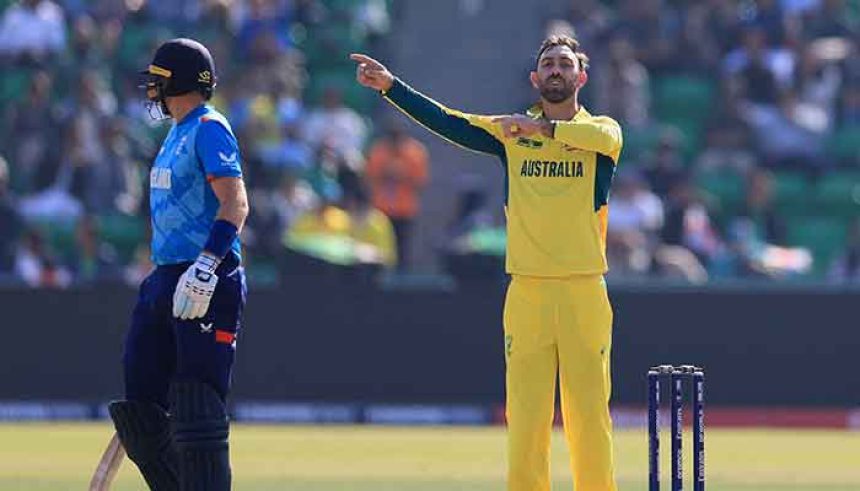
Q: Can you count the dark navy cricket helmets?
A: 1